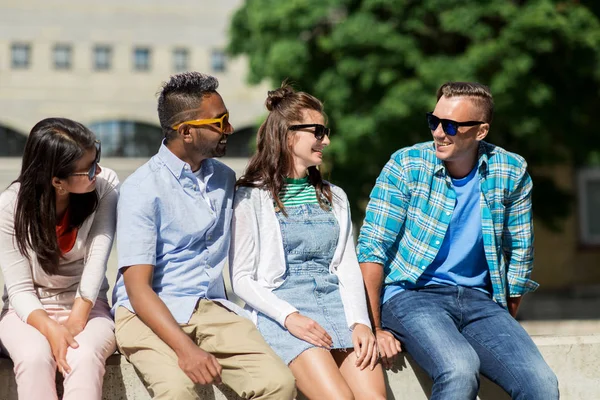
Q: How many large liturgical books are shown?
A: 0